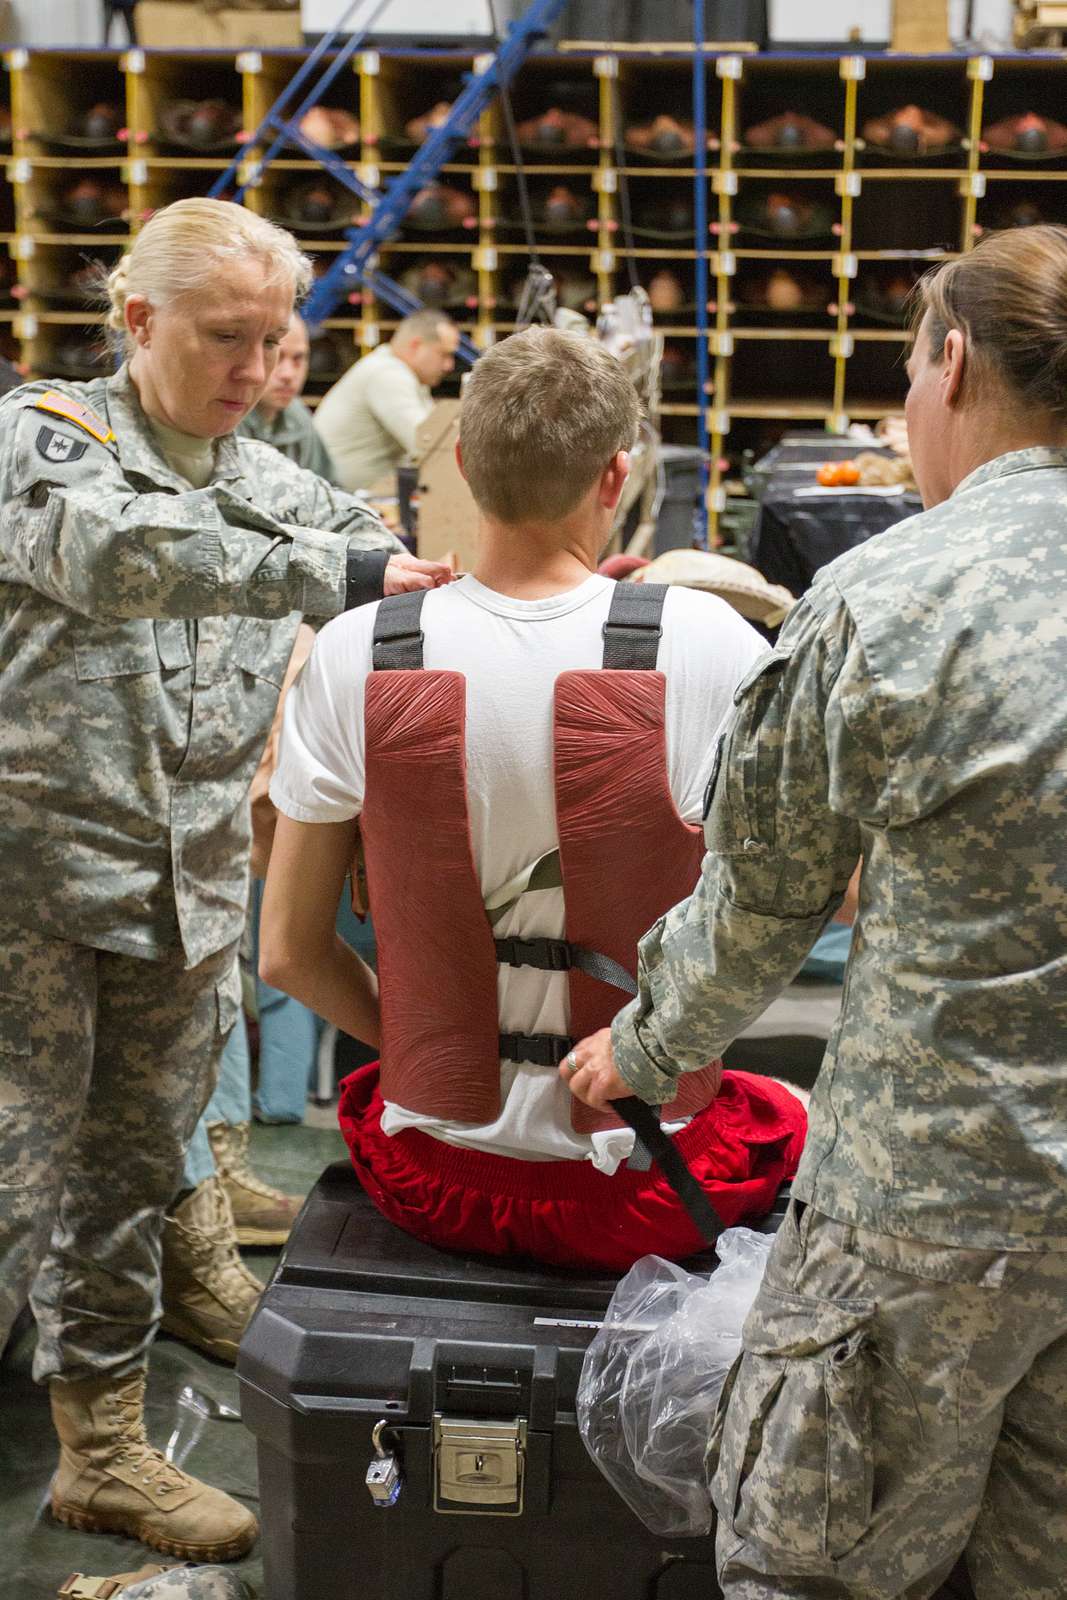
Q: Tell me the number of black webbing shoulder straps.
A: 2